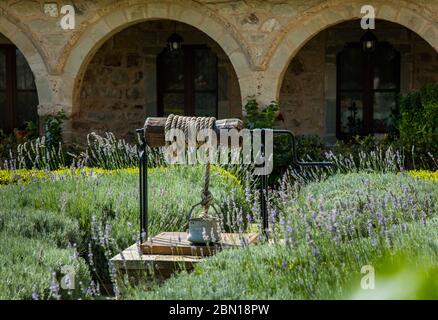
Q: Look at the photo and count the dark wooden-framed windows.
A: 3